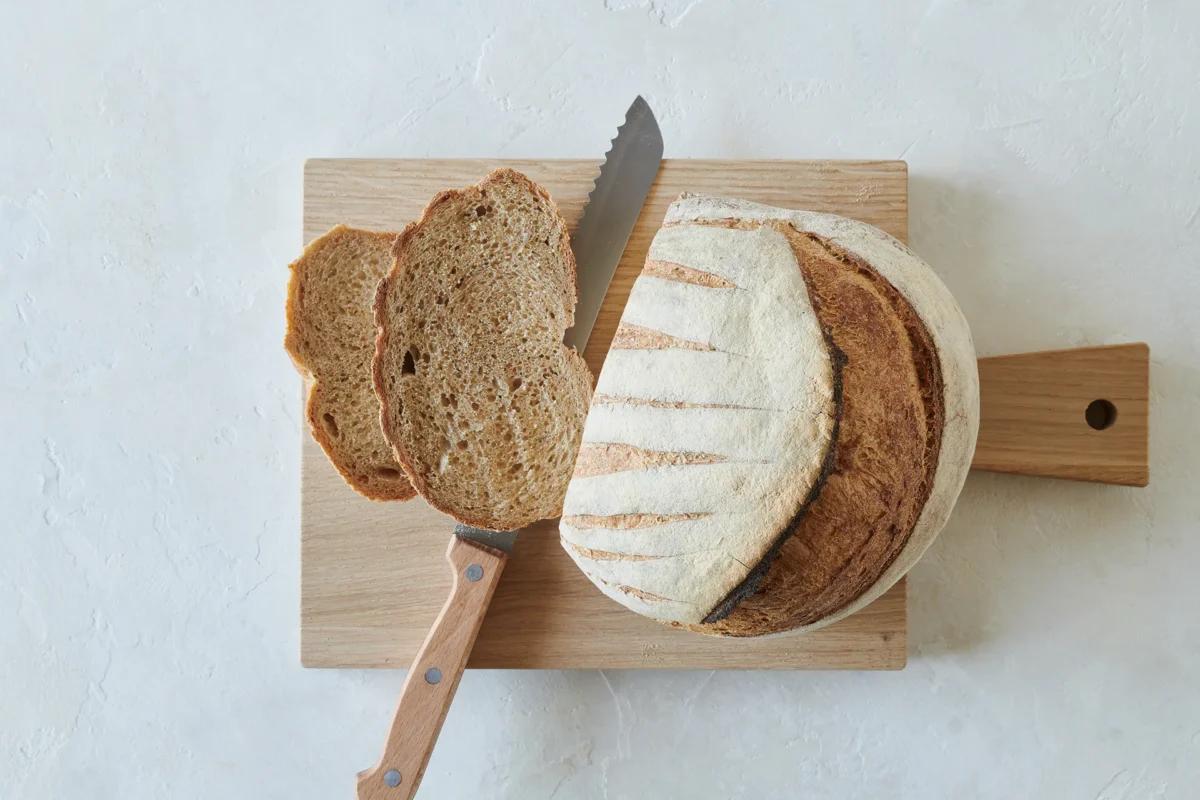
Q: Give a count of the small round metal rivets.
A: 3